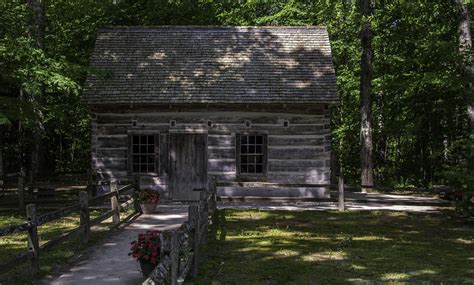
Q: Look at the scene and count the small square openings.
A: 5